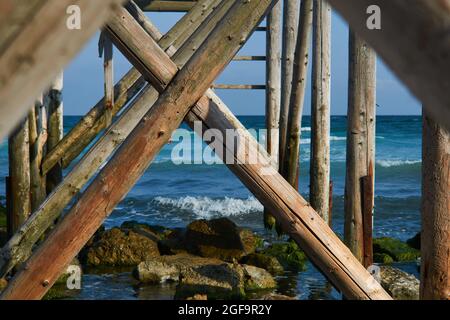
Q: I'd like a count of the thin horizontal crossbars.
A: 3